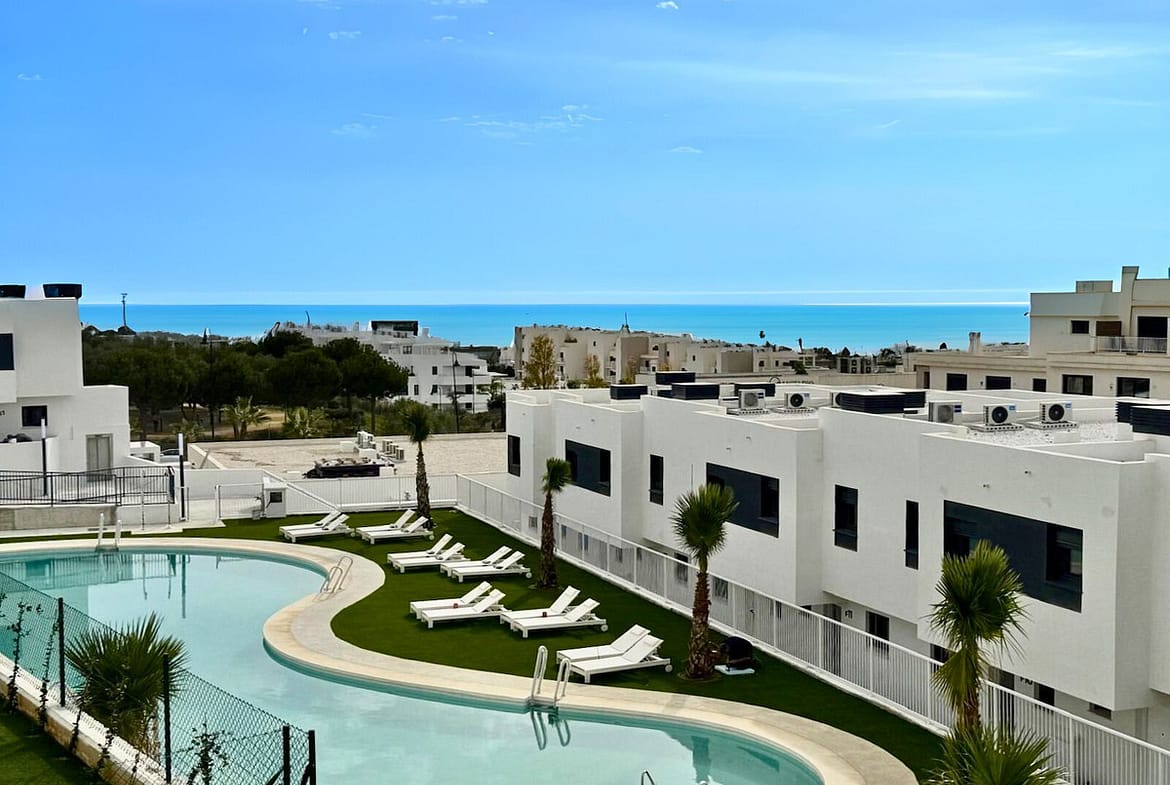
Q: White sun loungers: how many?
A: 14